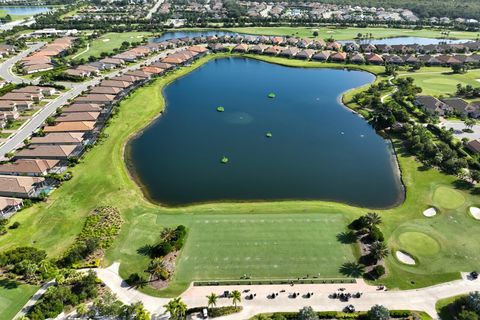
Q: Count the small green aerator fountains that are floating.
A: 4